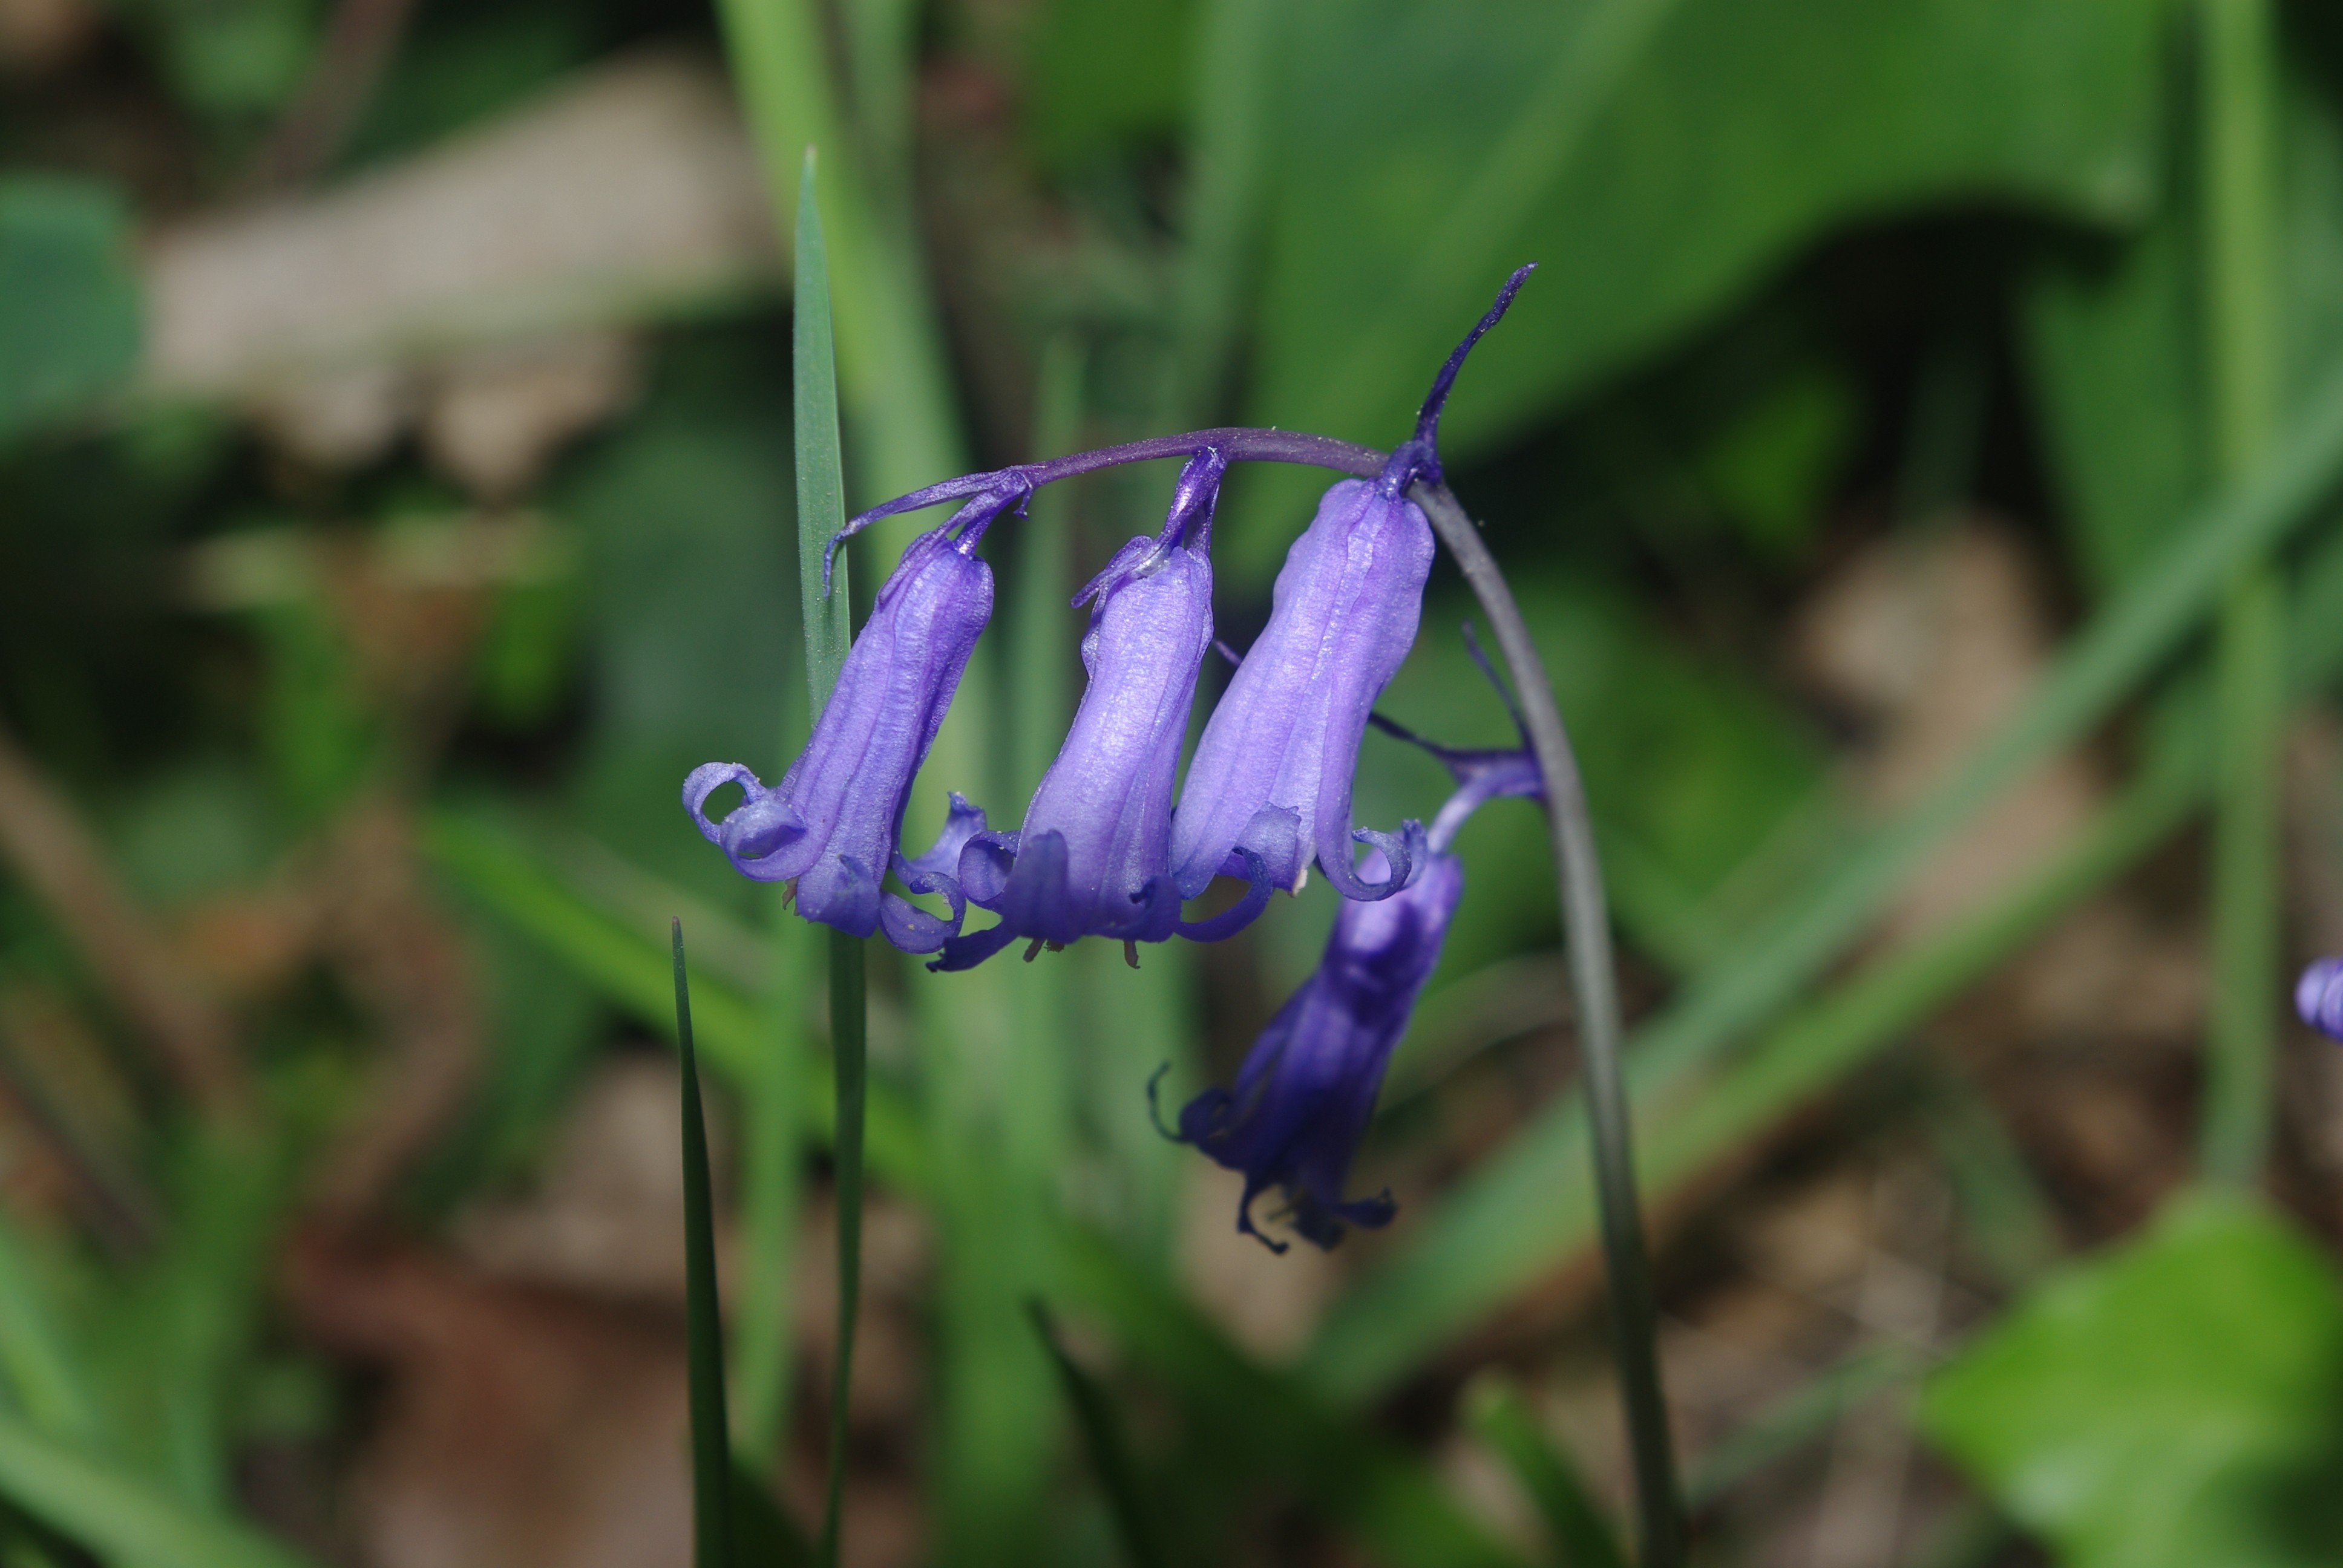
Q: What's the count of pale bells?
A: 3